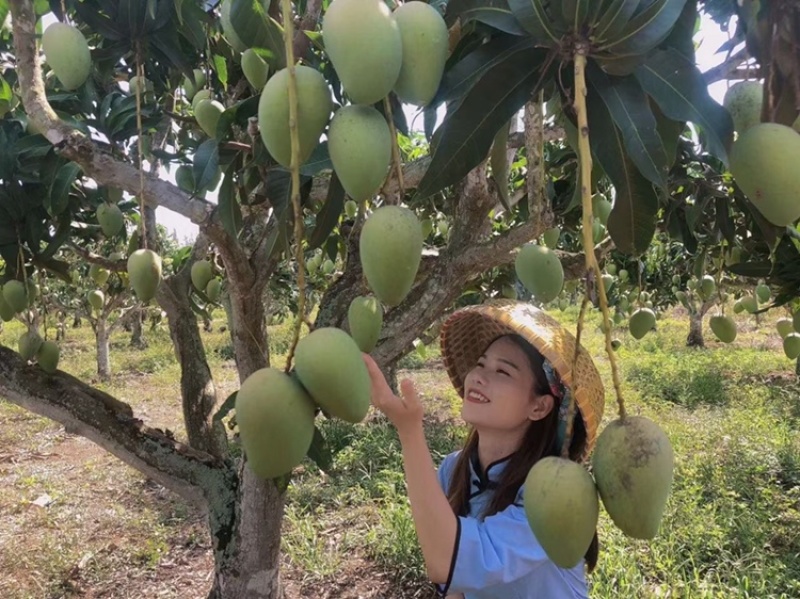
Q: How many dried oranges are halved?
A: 0